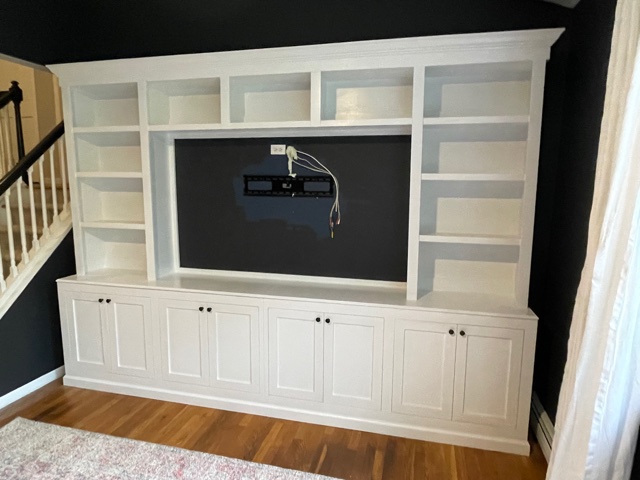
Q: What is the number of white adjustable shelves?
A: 6